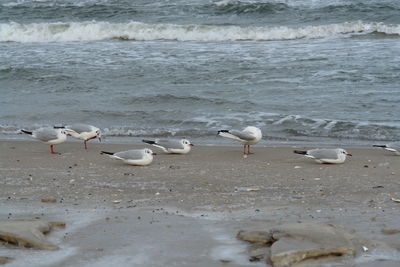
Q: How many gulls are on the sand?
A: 7